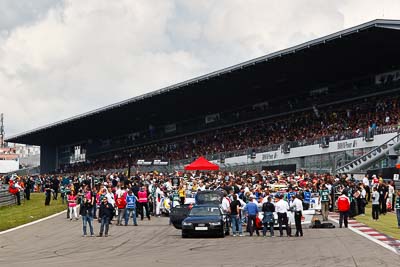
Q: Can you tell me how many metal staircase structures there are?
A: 1